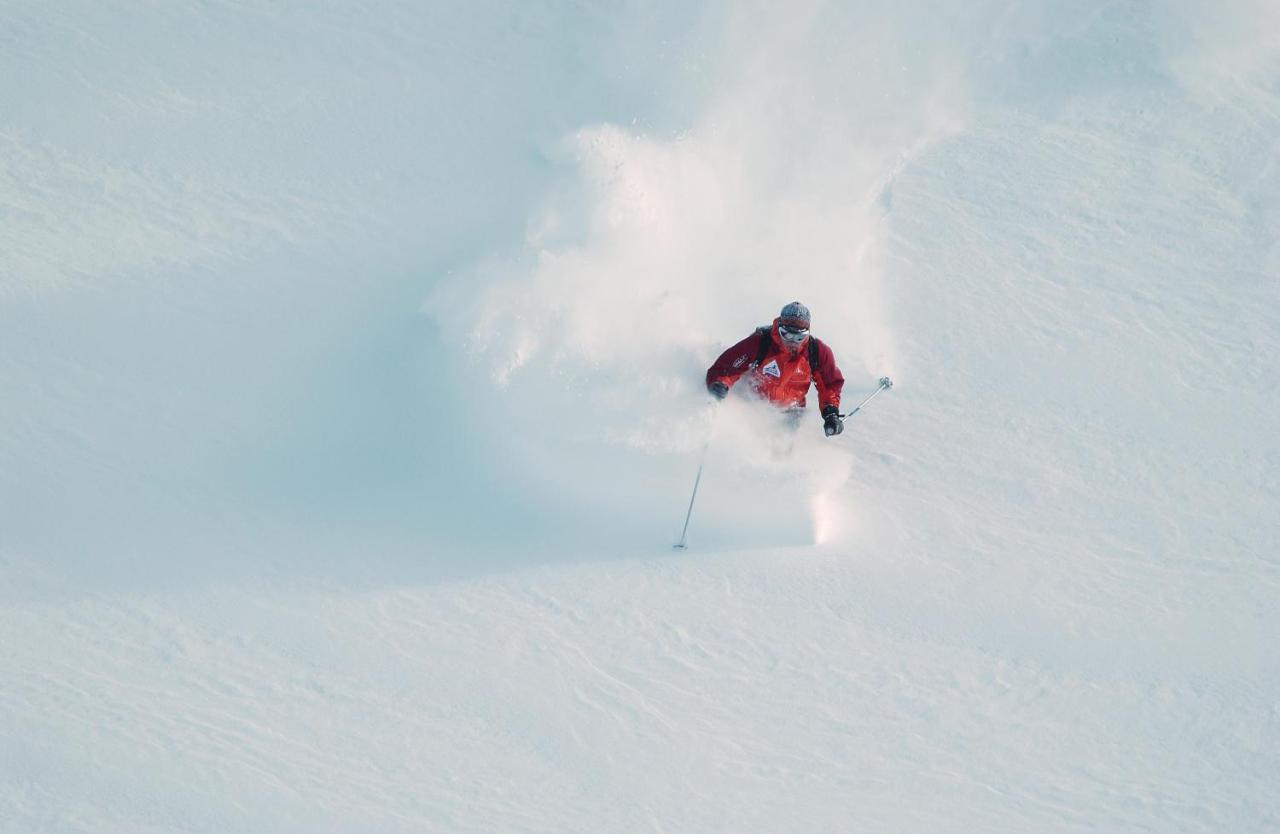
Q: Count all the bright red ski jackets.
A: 1